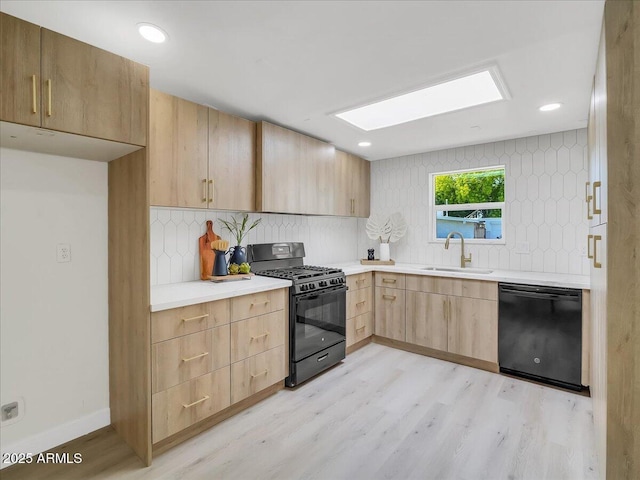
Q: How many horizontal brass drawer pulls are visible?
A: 11